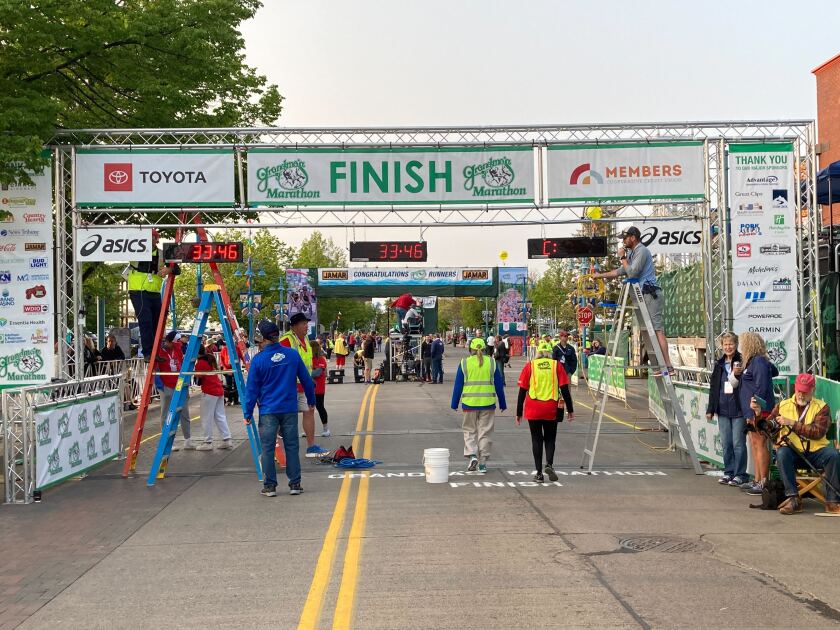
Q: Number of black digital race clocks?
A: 3